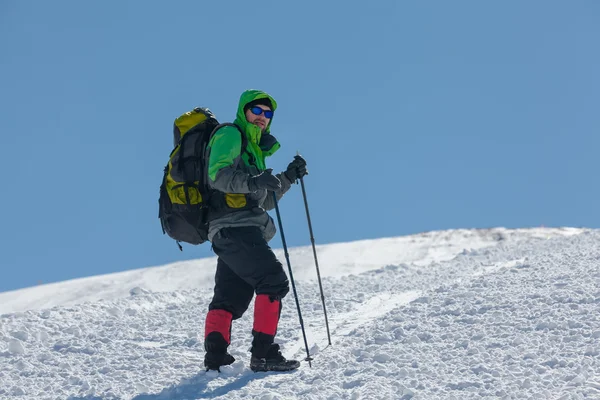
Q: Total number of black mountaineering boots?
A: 2